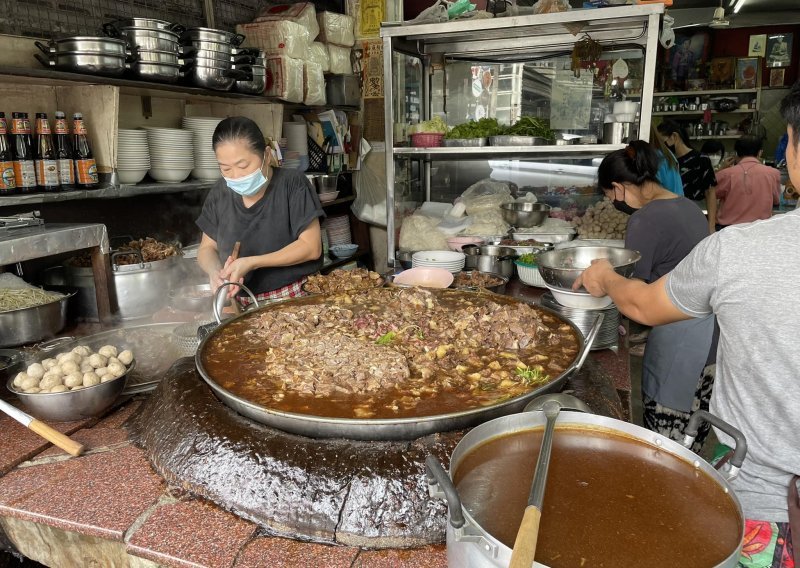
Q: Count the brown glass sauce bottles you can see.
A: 5